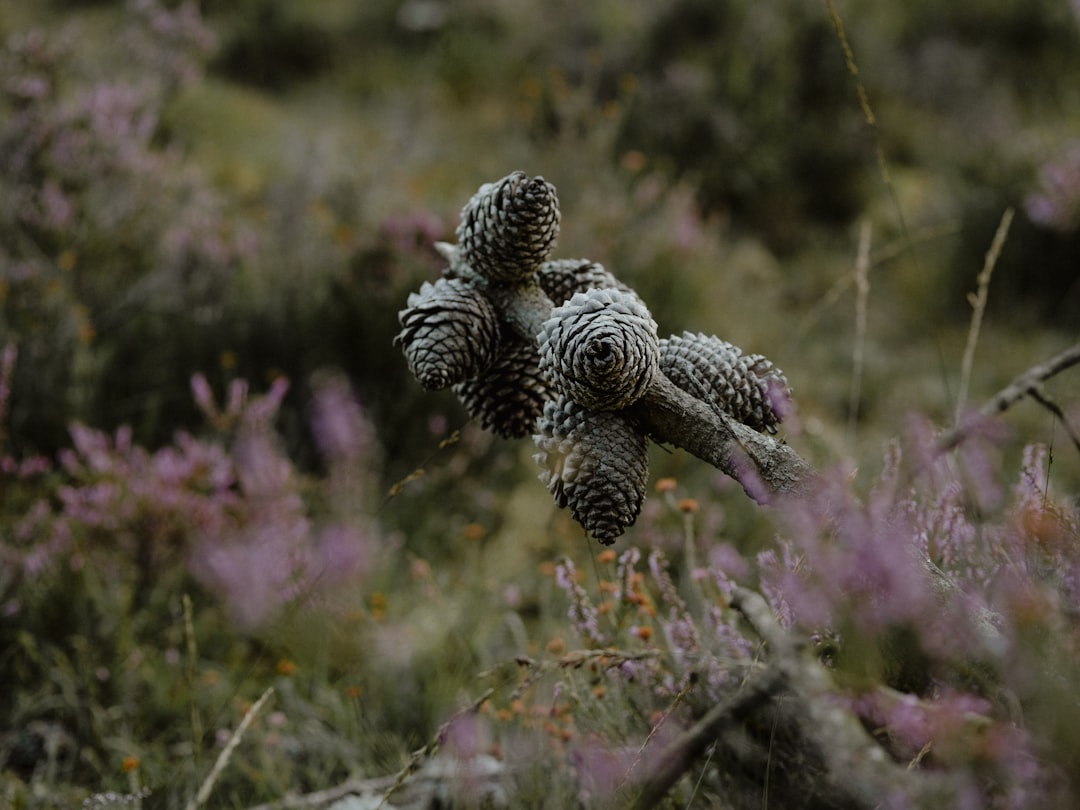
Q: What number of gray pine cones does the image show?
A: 7